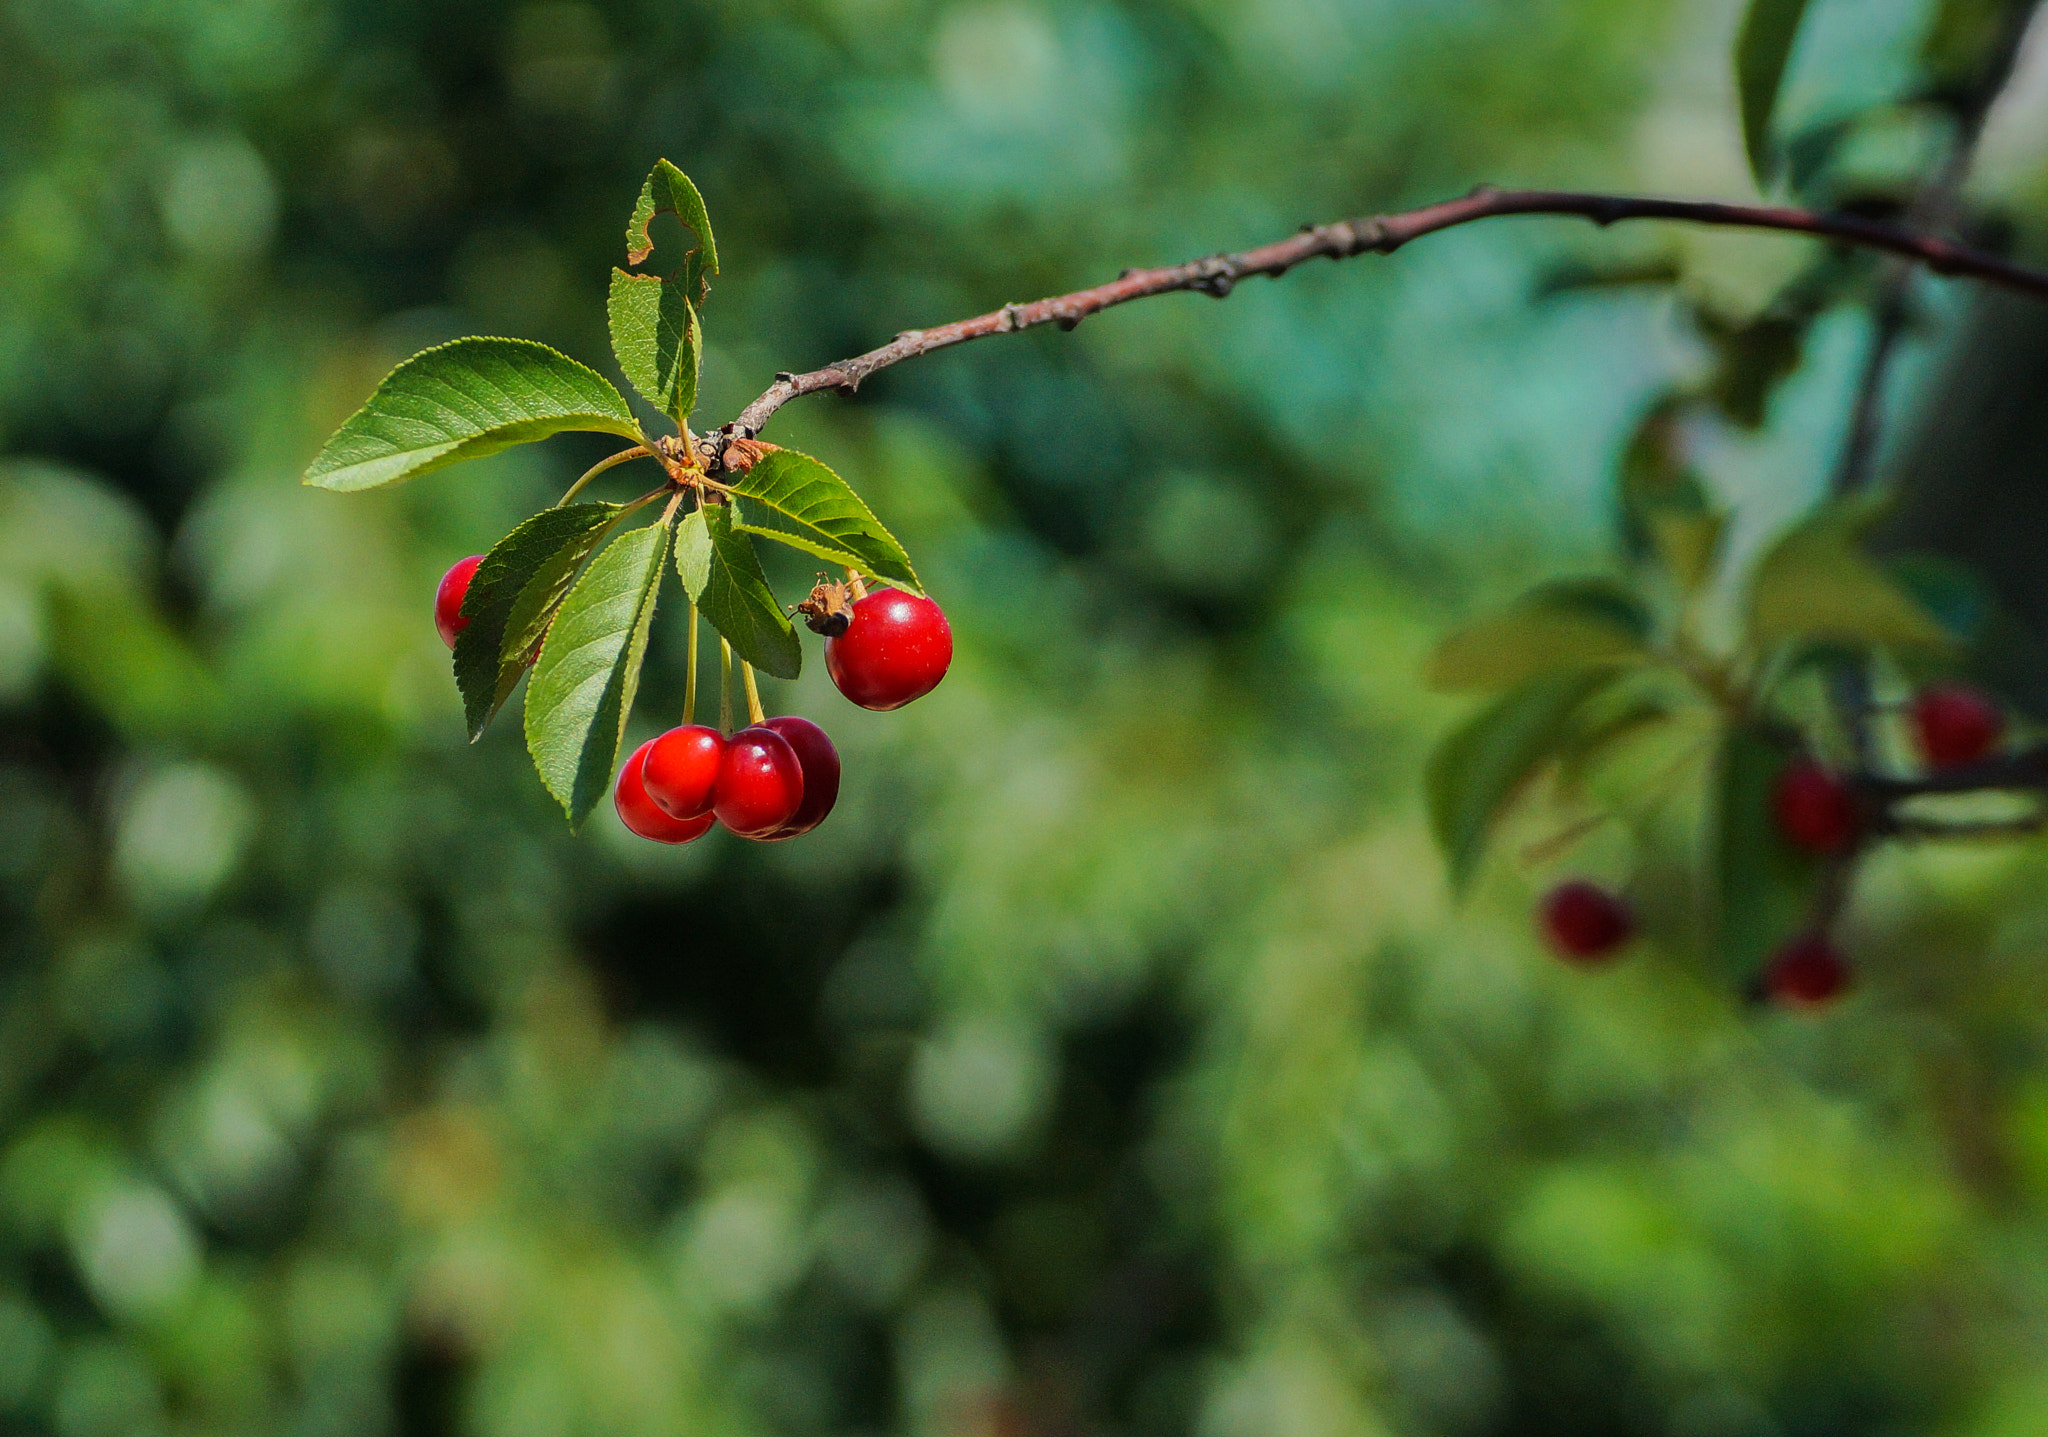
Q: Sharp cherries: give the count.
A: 6